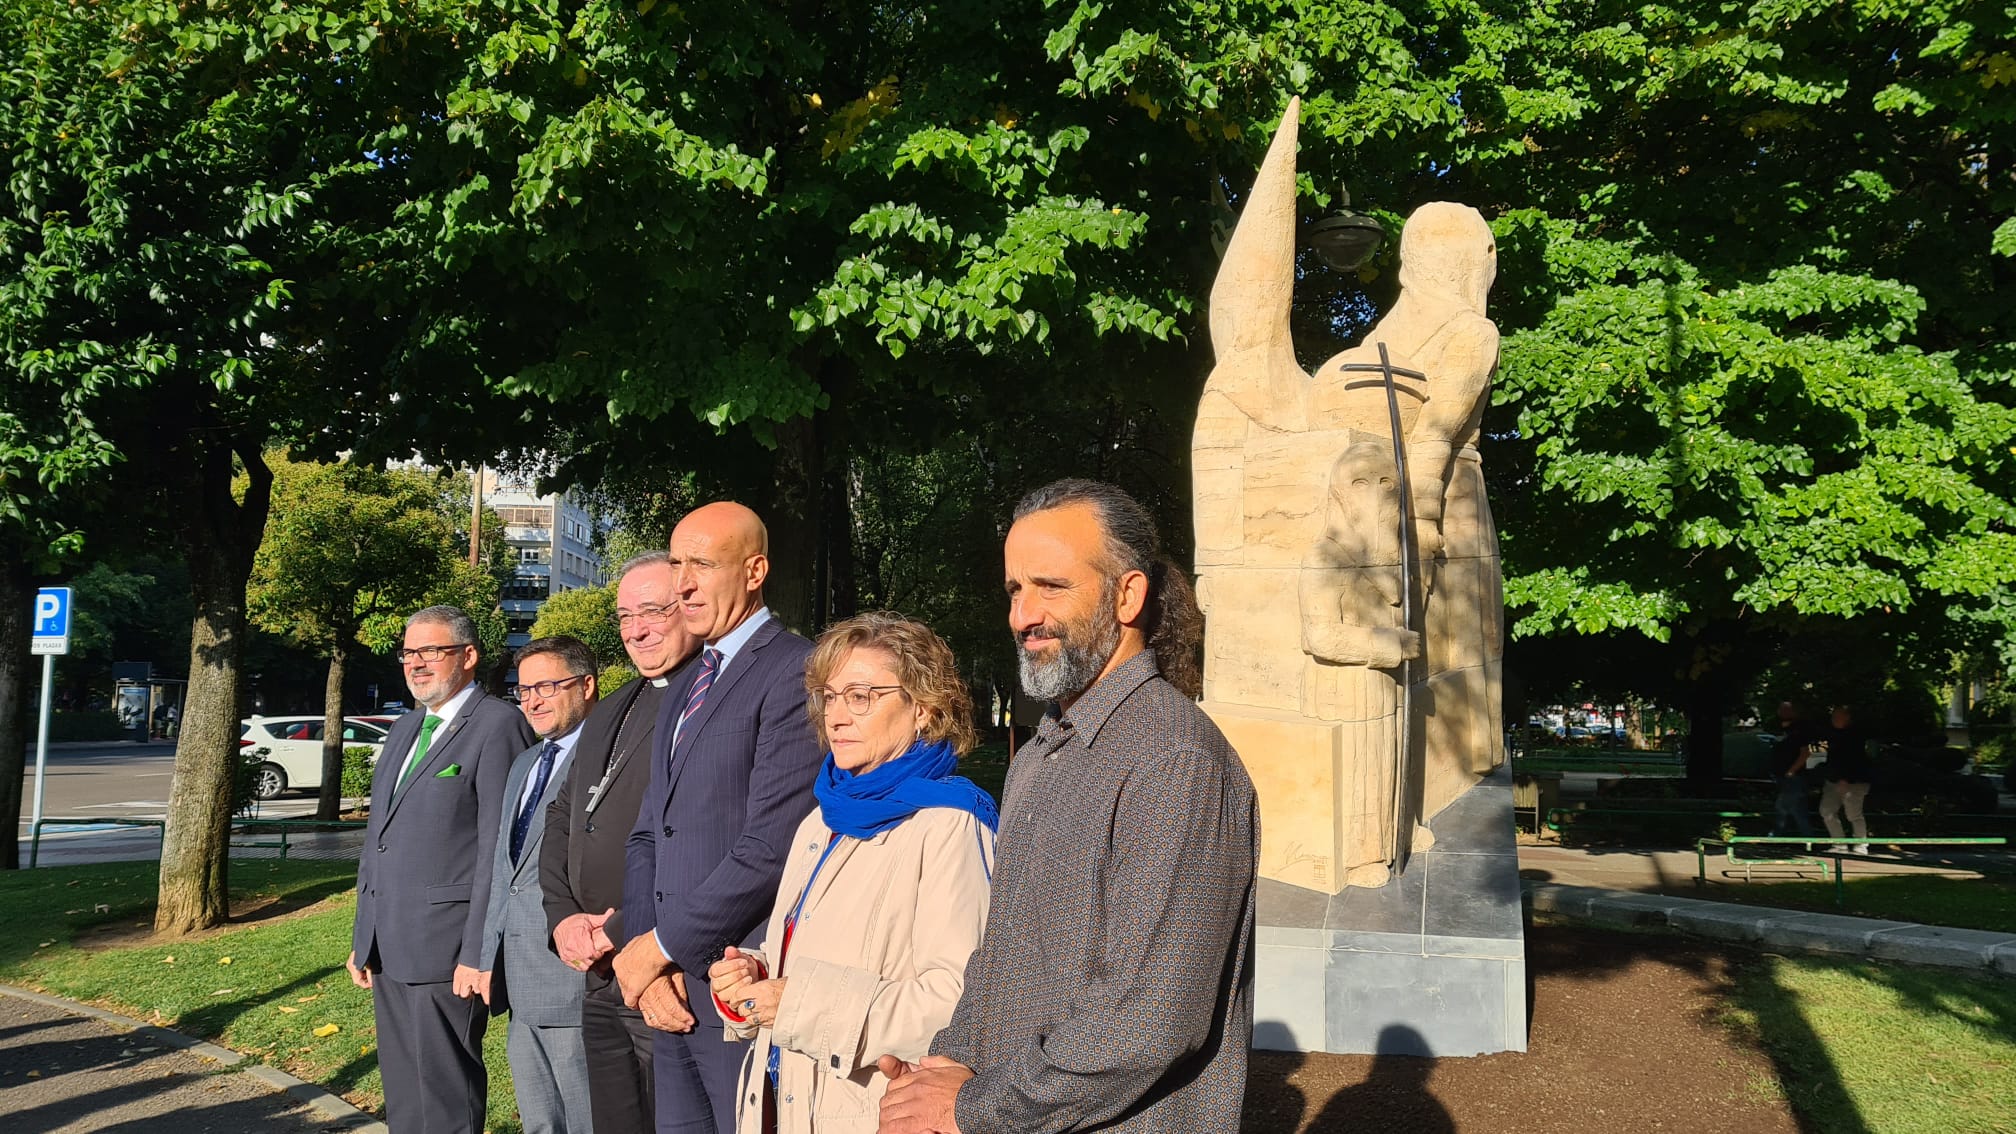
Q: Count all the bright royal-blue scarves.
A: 1